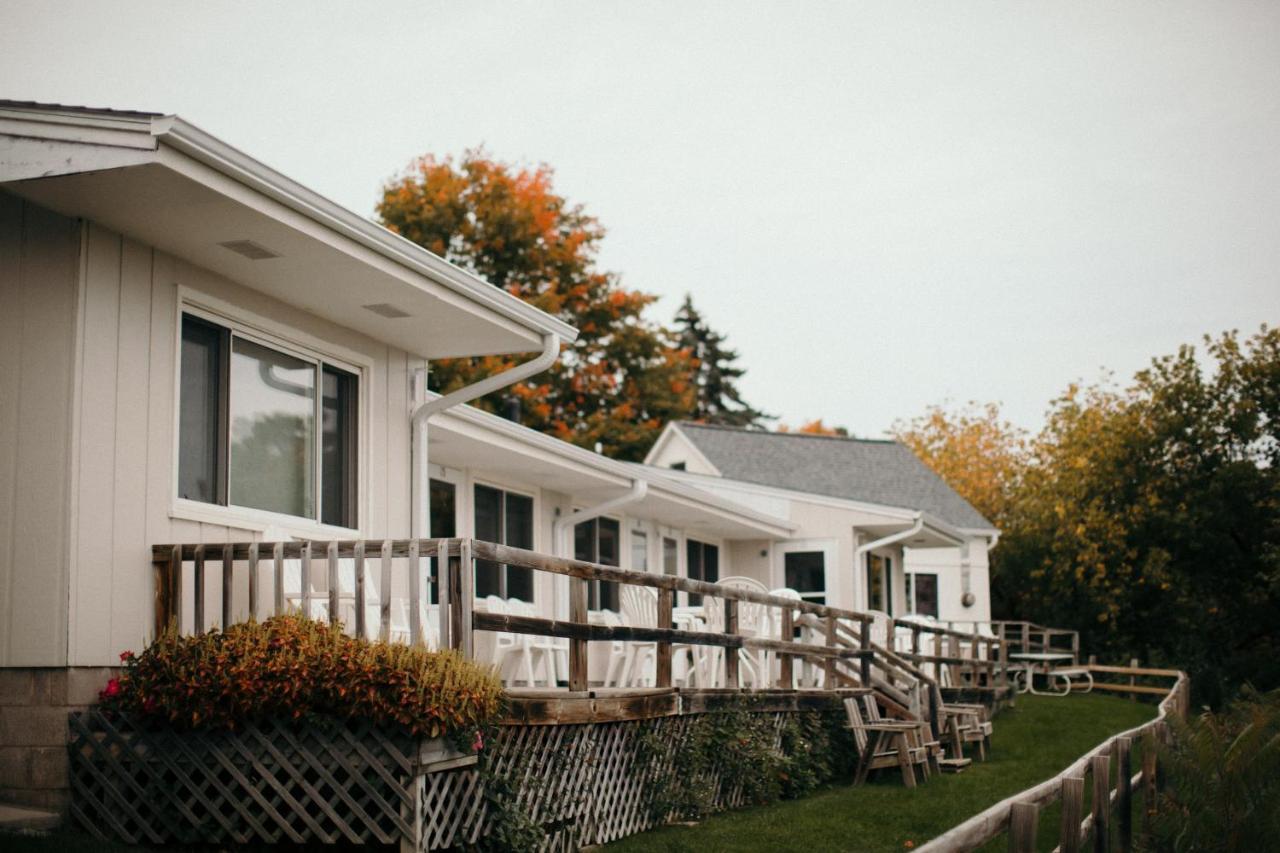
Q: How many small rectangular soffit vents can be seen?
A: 2